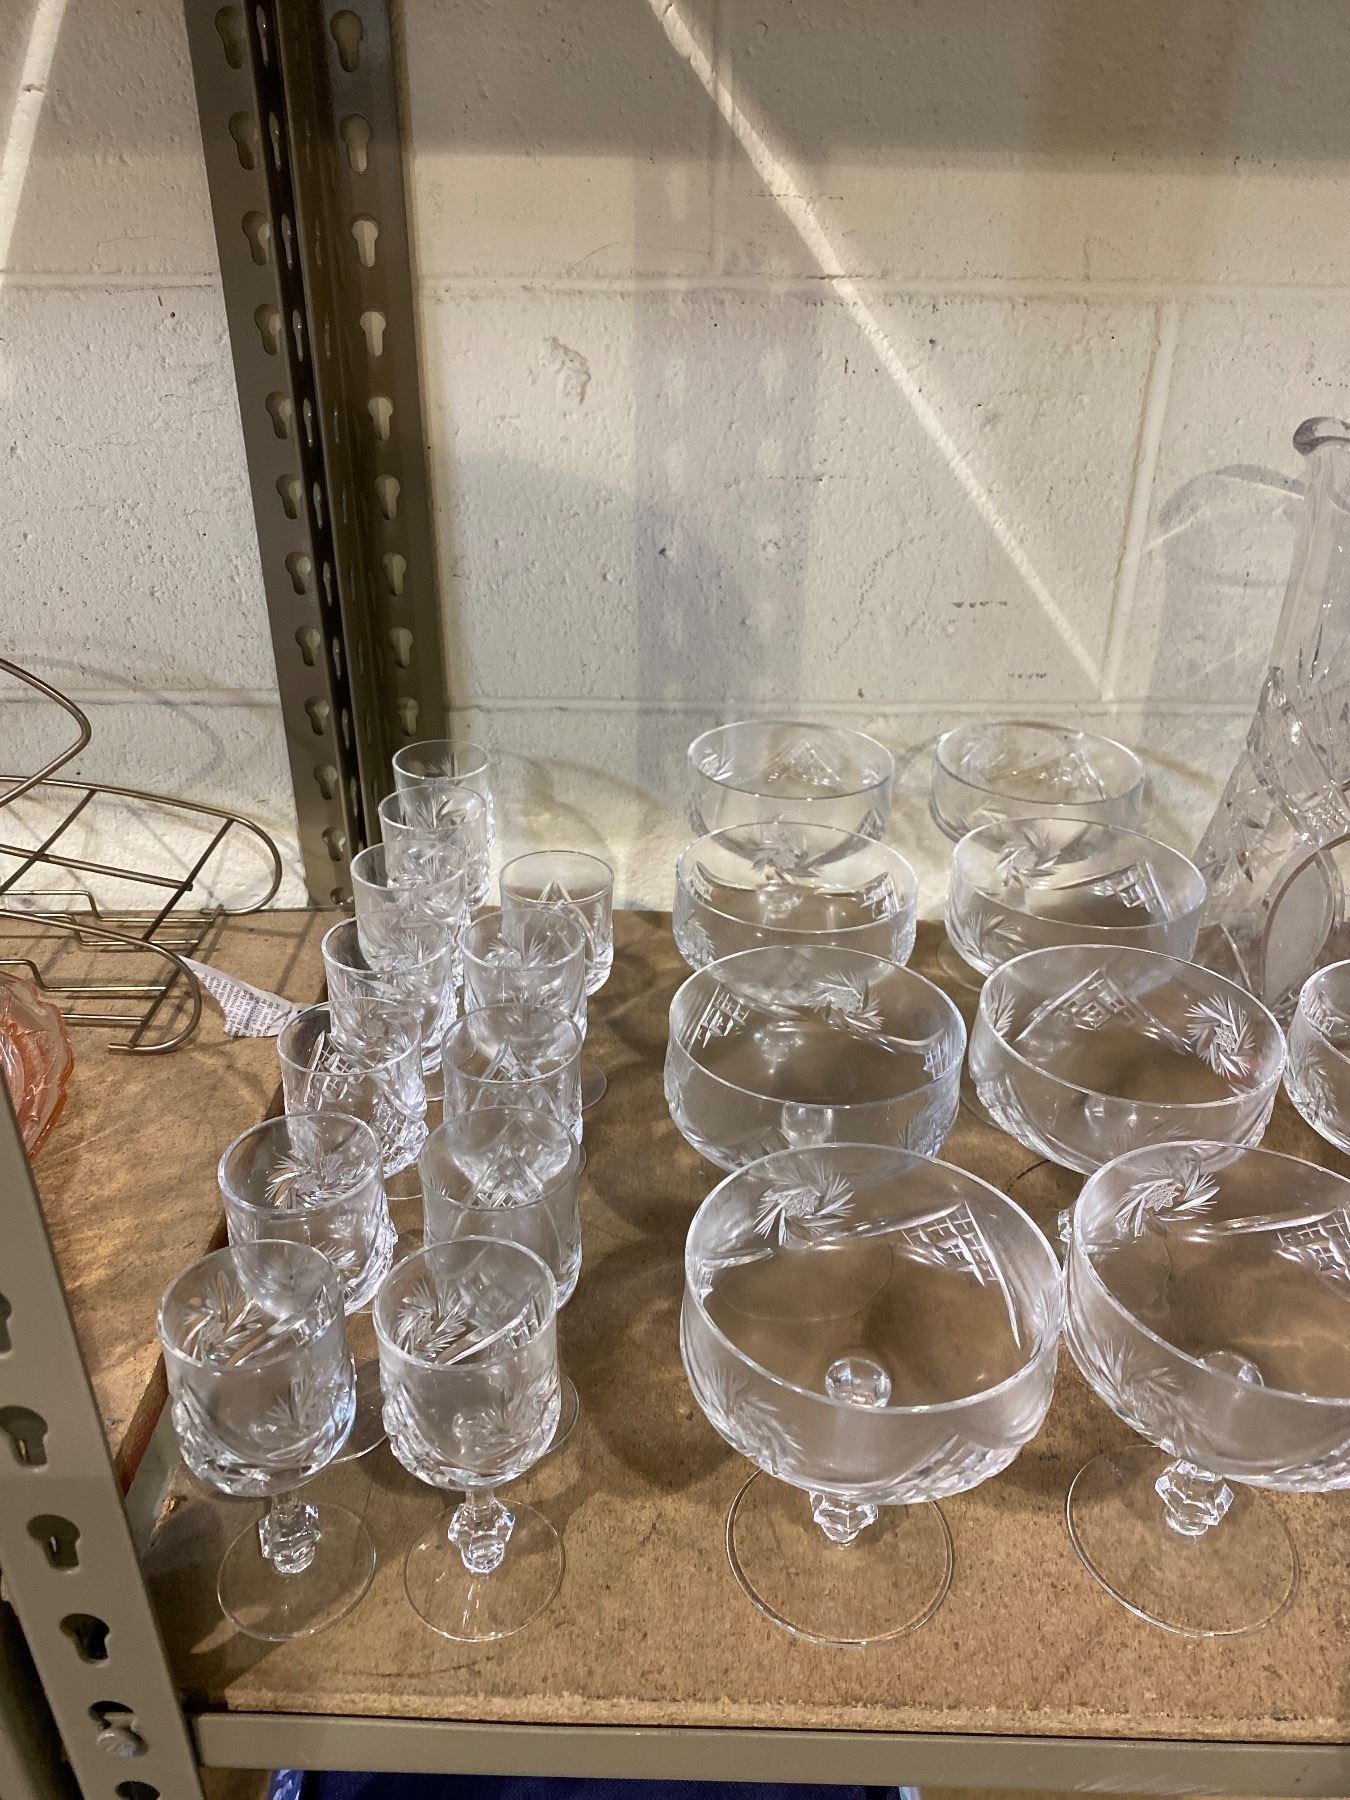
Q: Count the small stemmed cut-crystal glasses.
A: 12